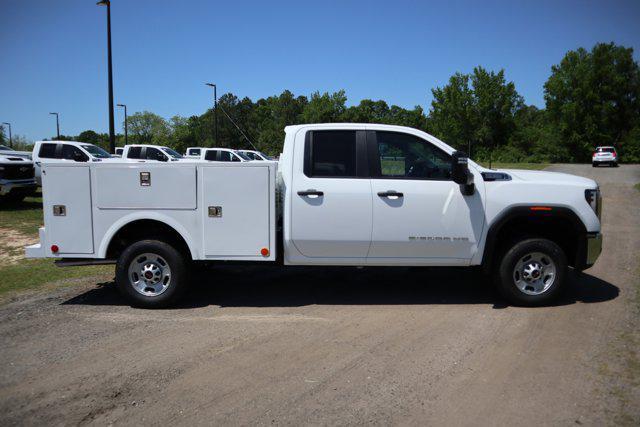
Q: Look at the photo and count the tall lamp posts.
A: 5